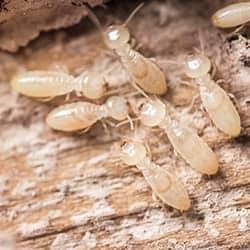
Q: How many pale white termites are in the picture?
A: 7